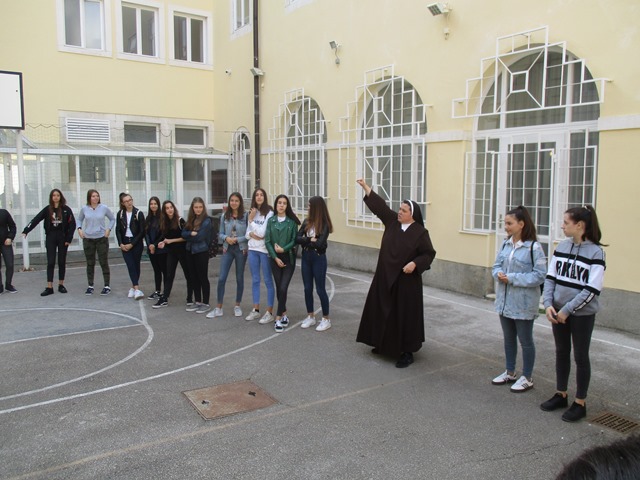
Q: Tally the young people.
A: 13